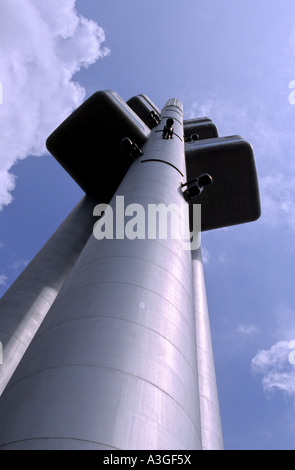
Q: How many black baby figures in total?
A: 5